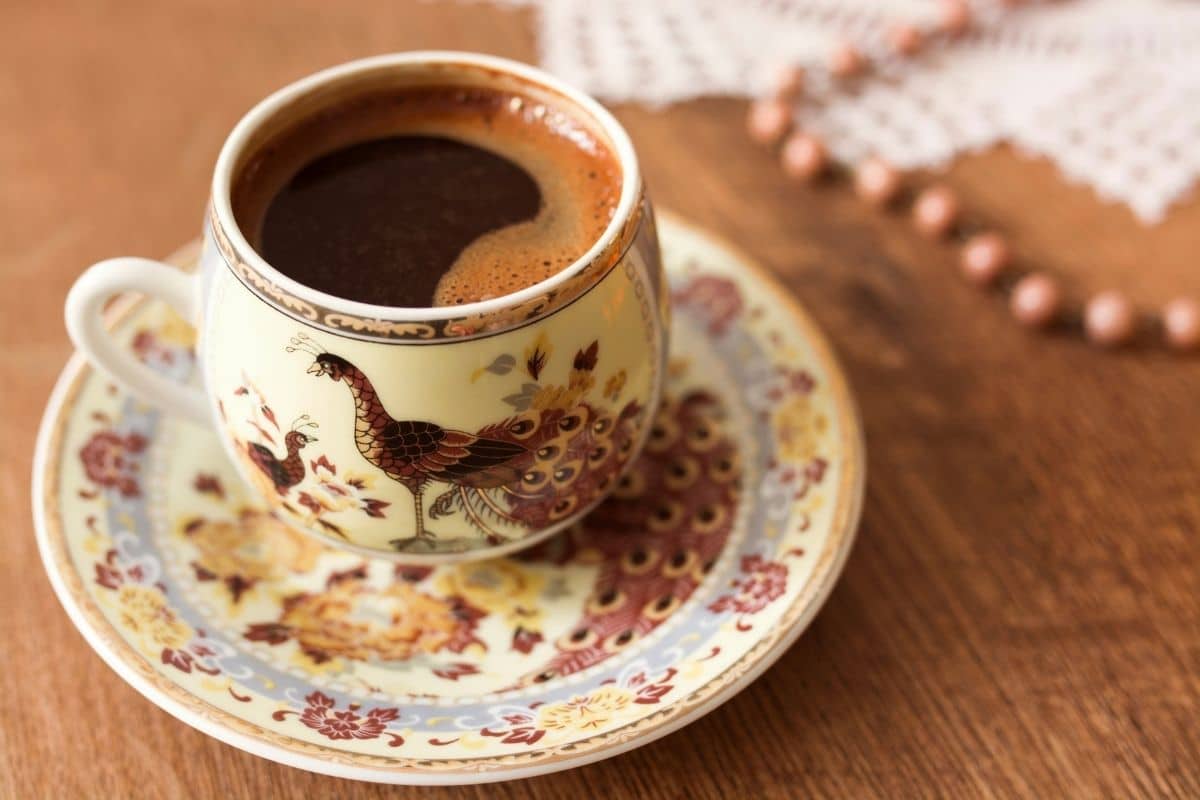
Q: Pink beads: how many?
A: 12